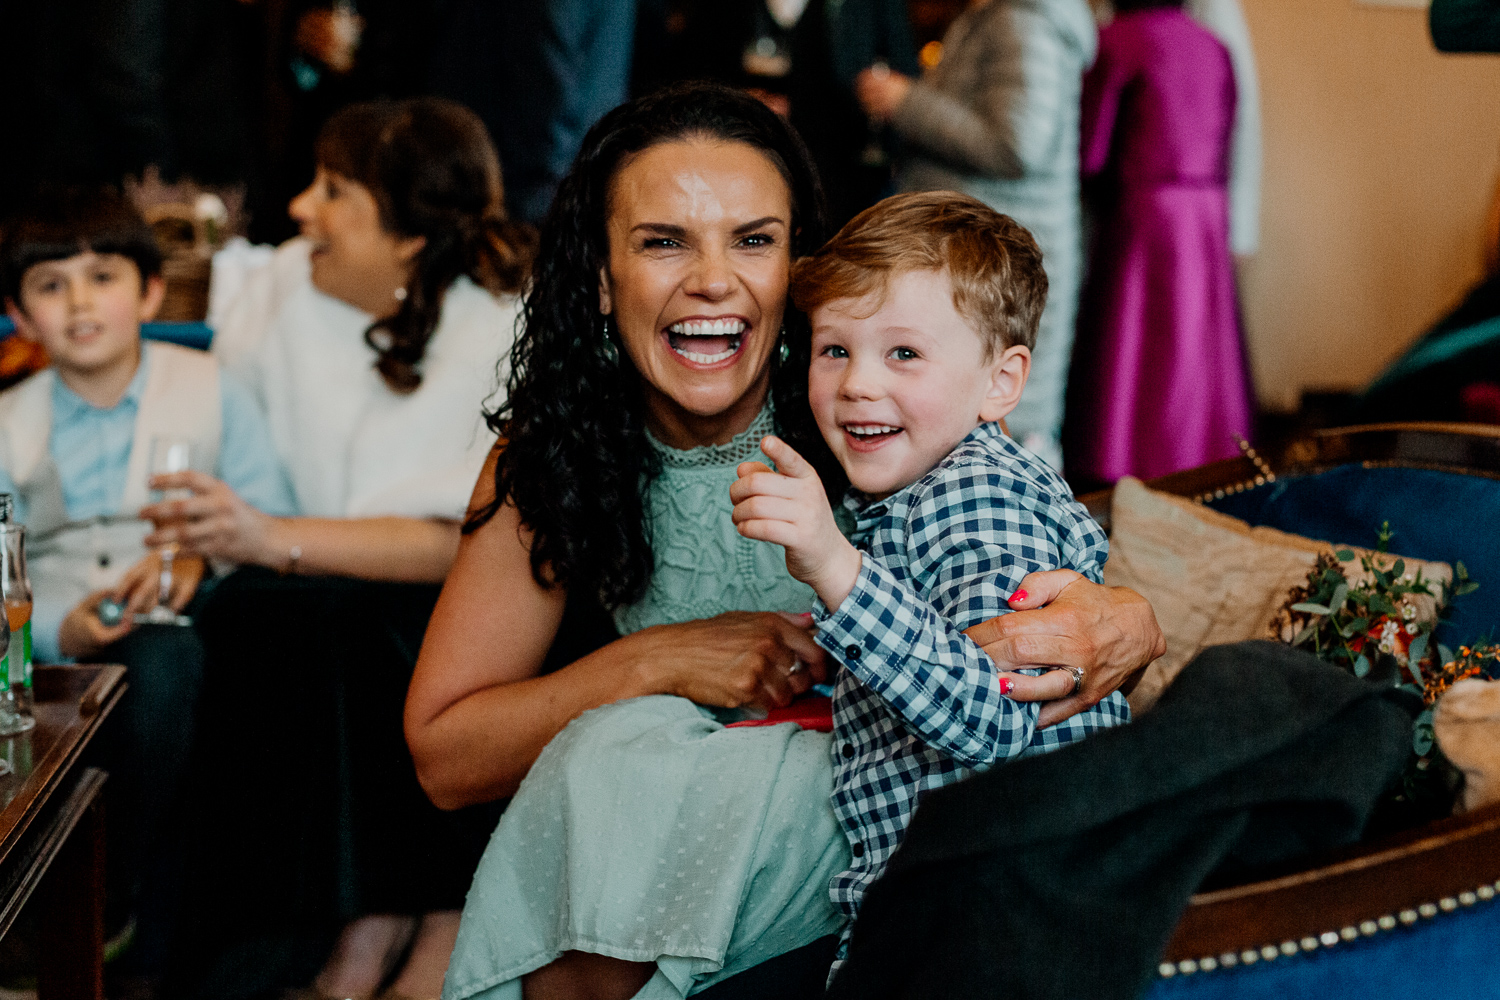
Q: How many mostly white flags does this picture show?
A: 0